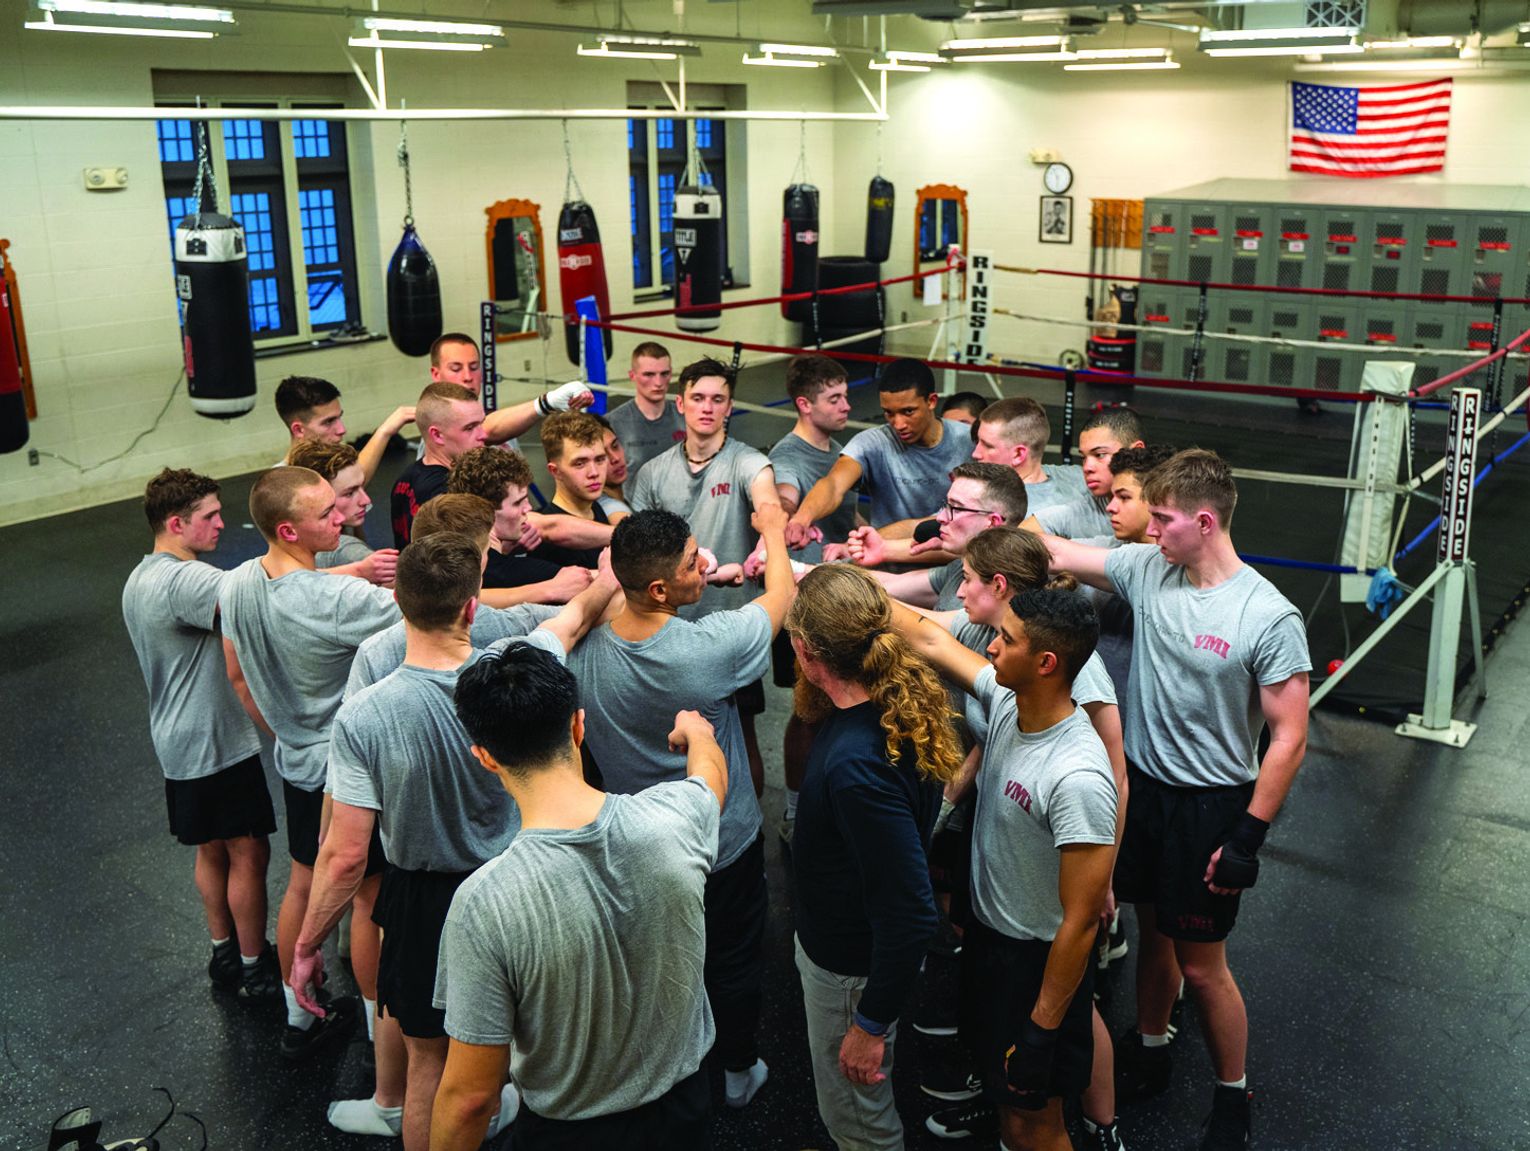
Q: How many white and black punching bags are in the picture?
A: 2